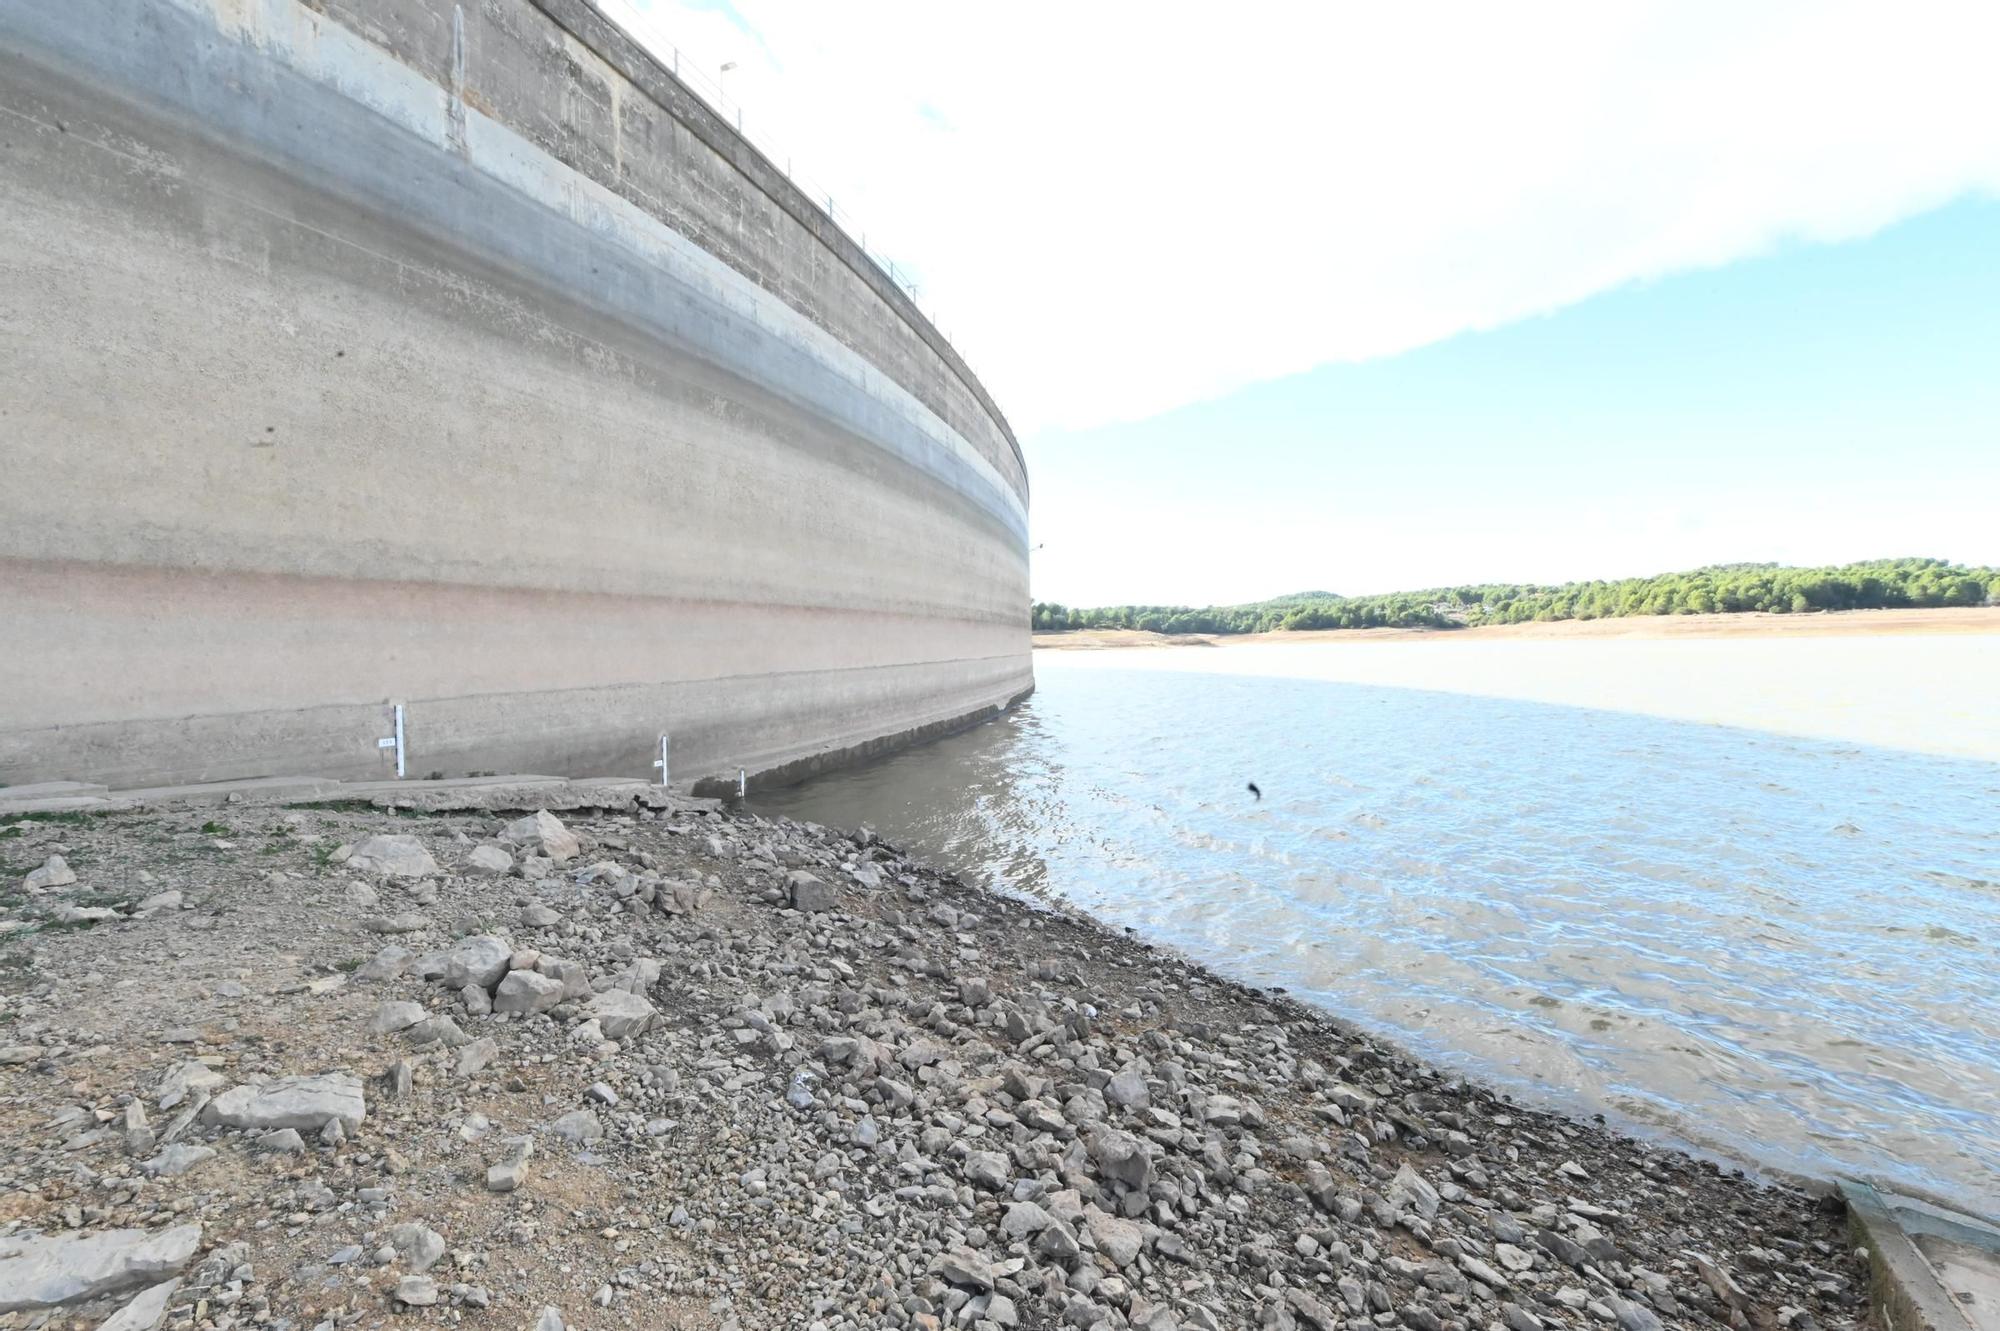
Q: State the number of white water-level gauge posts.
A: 3